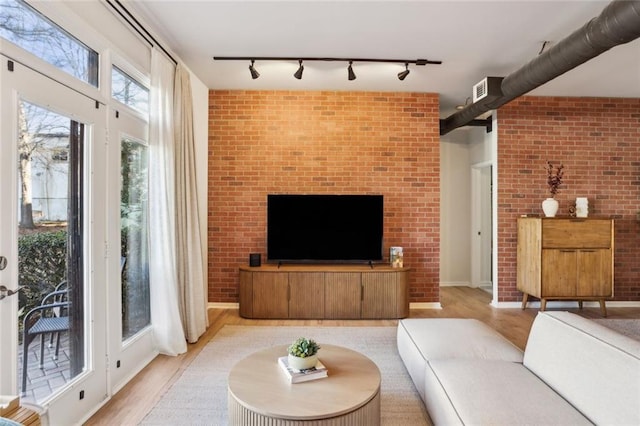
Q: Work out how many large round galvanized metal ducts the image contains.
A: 1